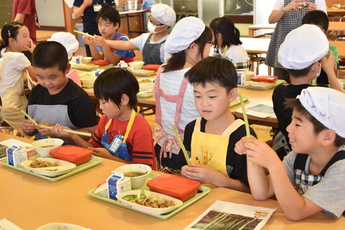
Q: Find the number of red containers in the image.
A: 5